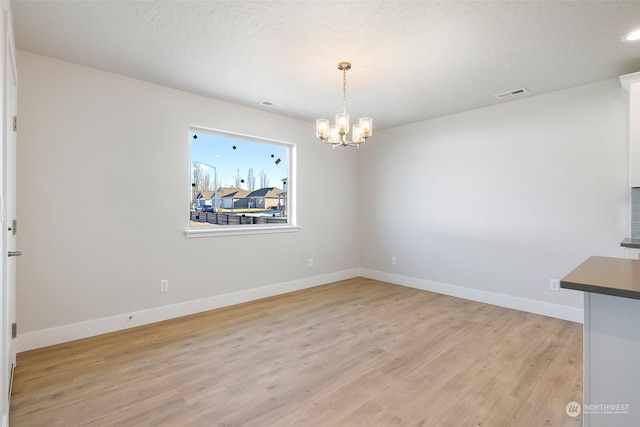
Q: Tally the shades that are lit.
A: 5